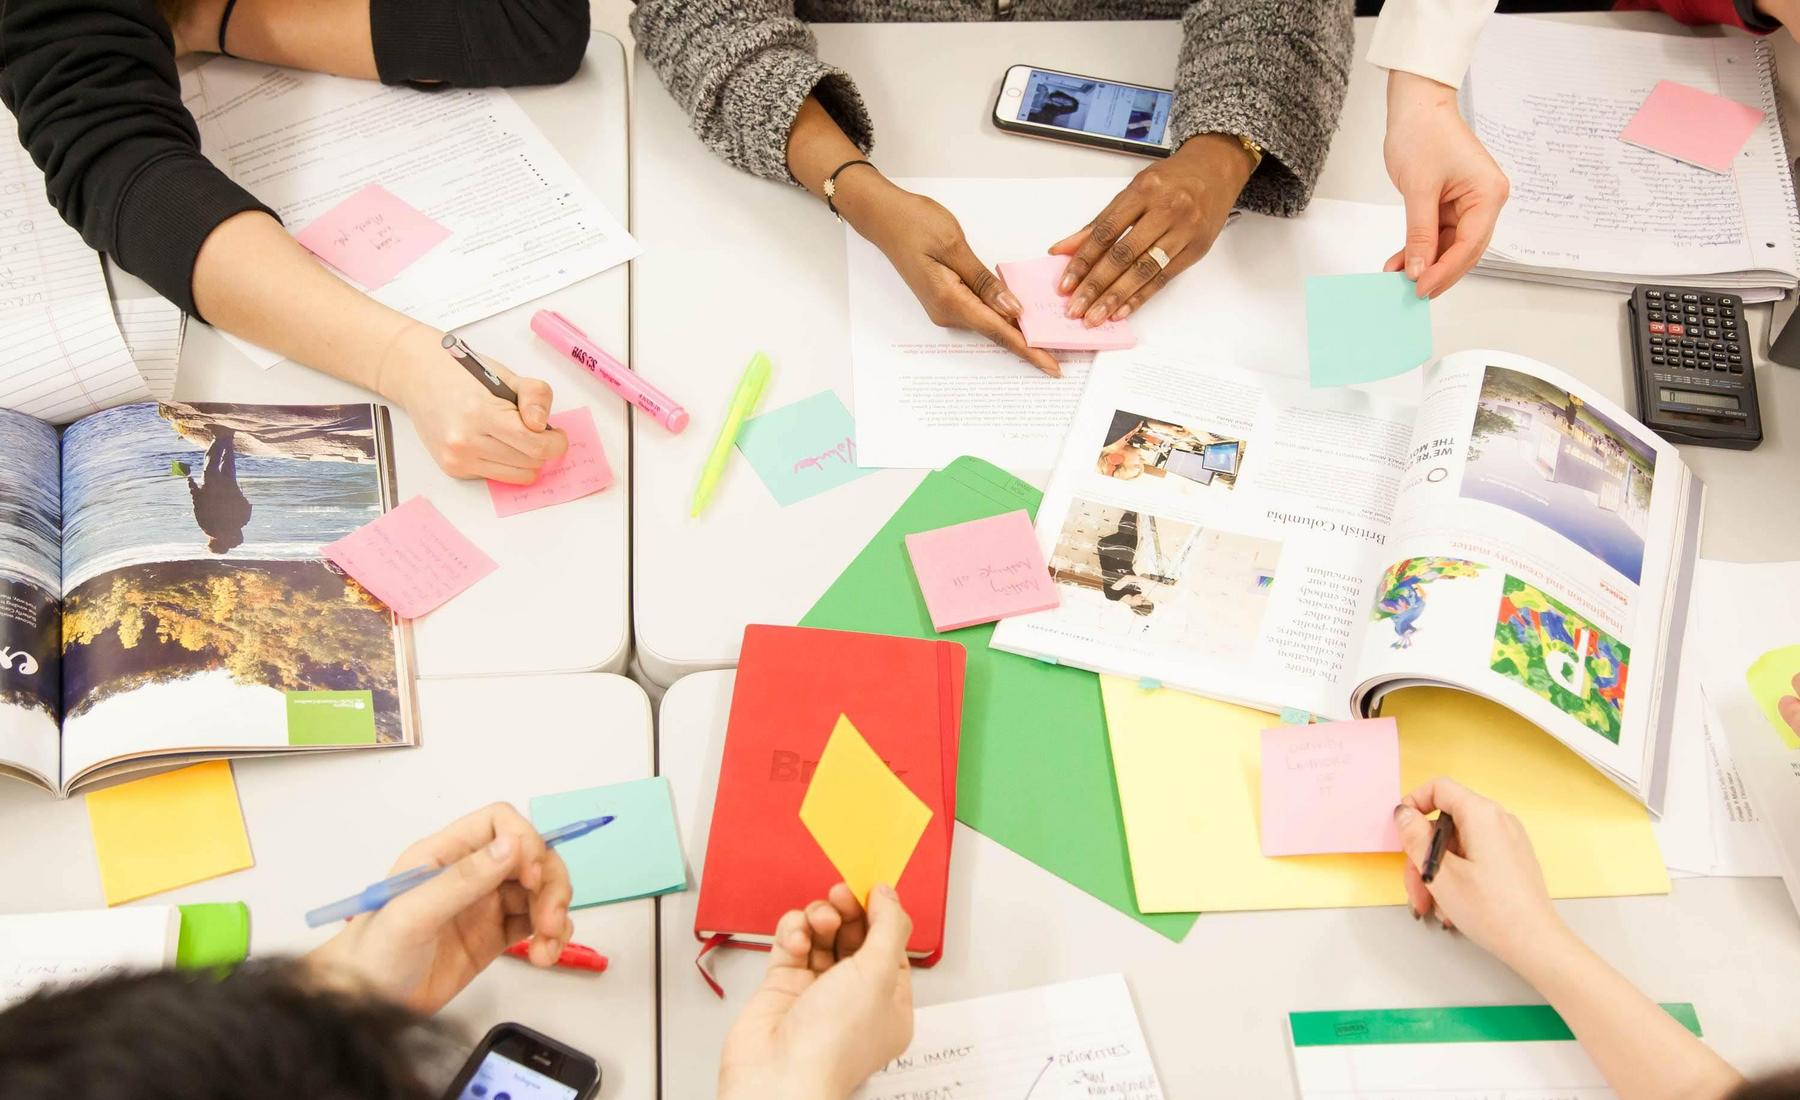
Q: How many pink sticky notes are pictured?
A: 7